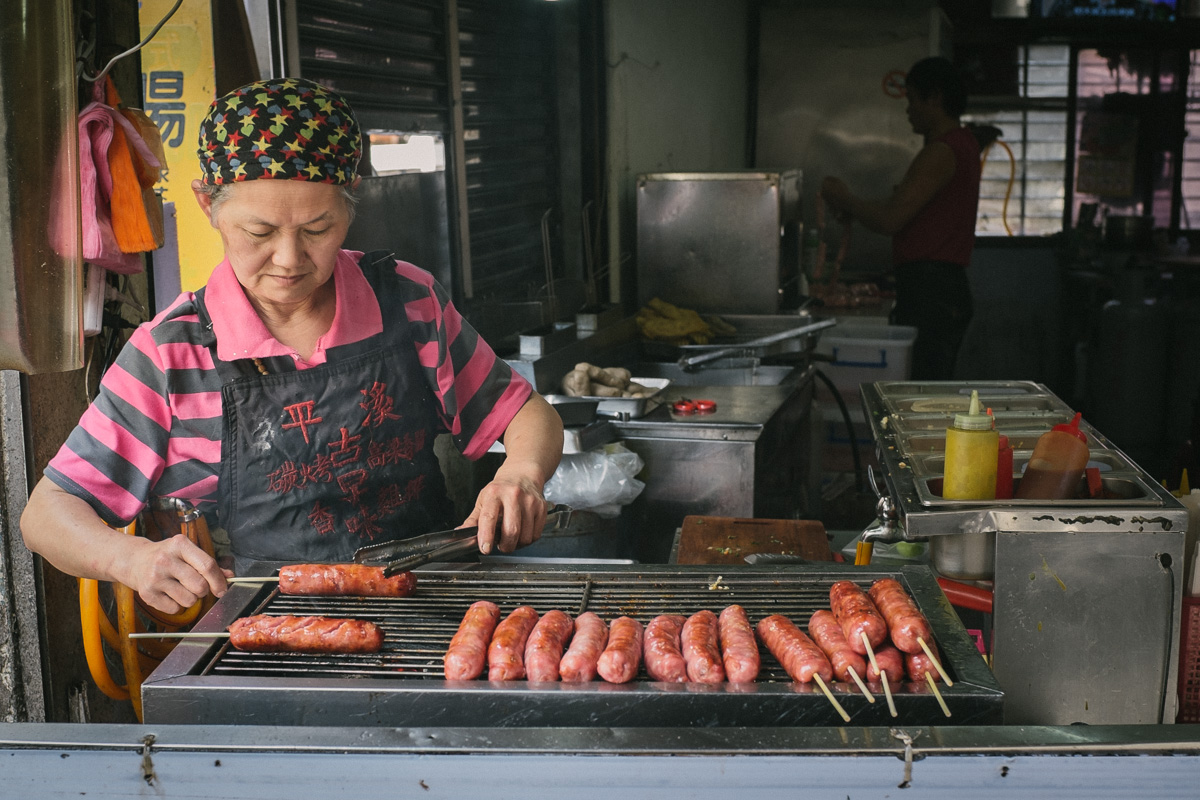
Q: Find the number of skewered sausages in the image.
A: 8